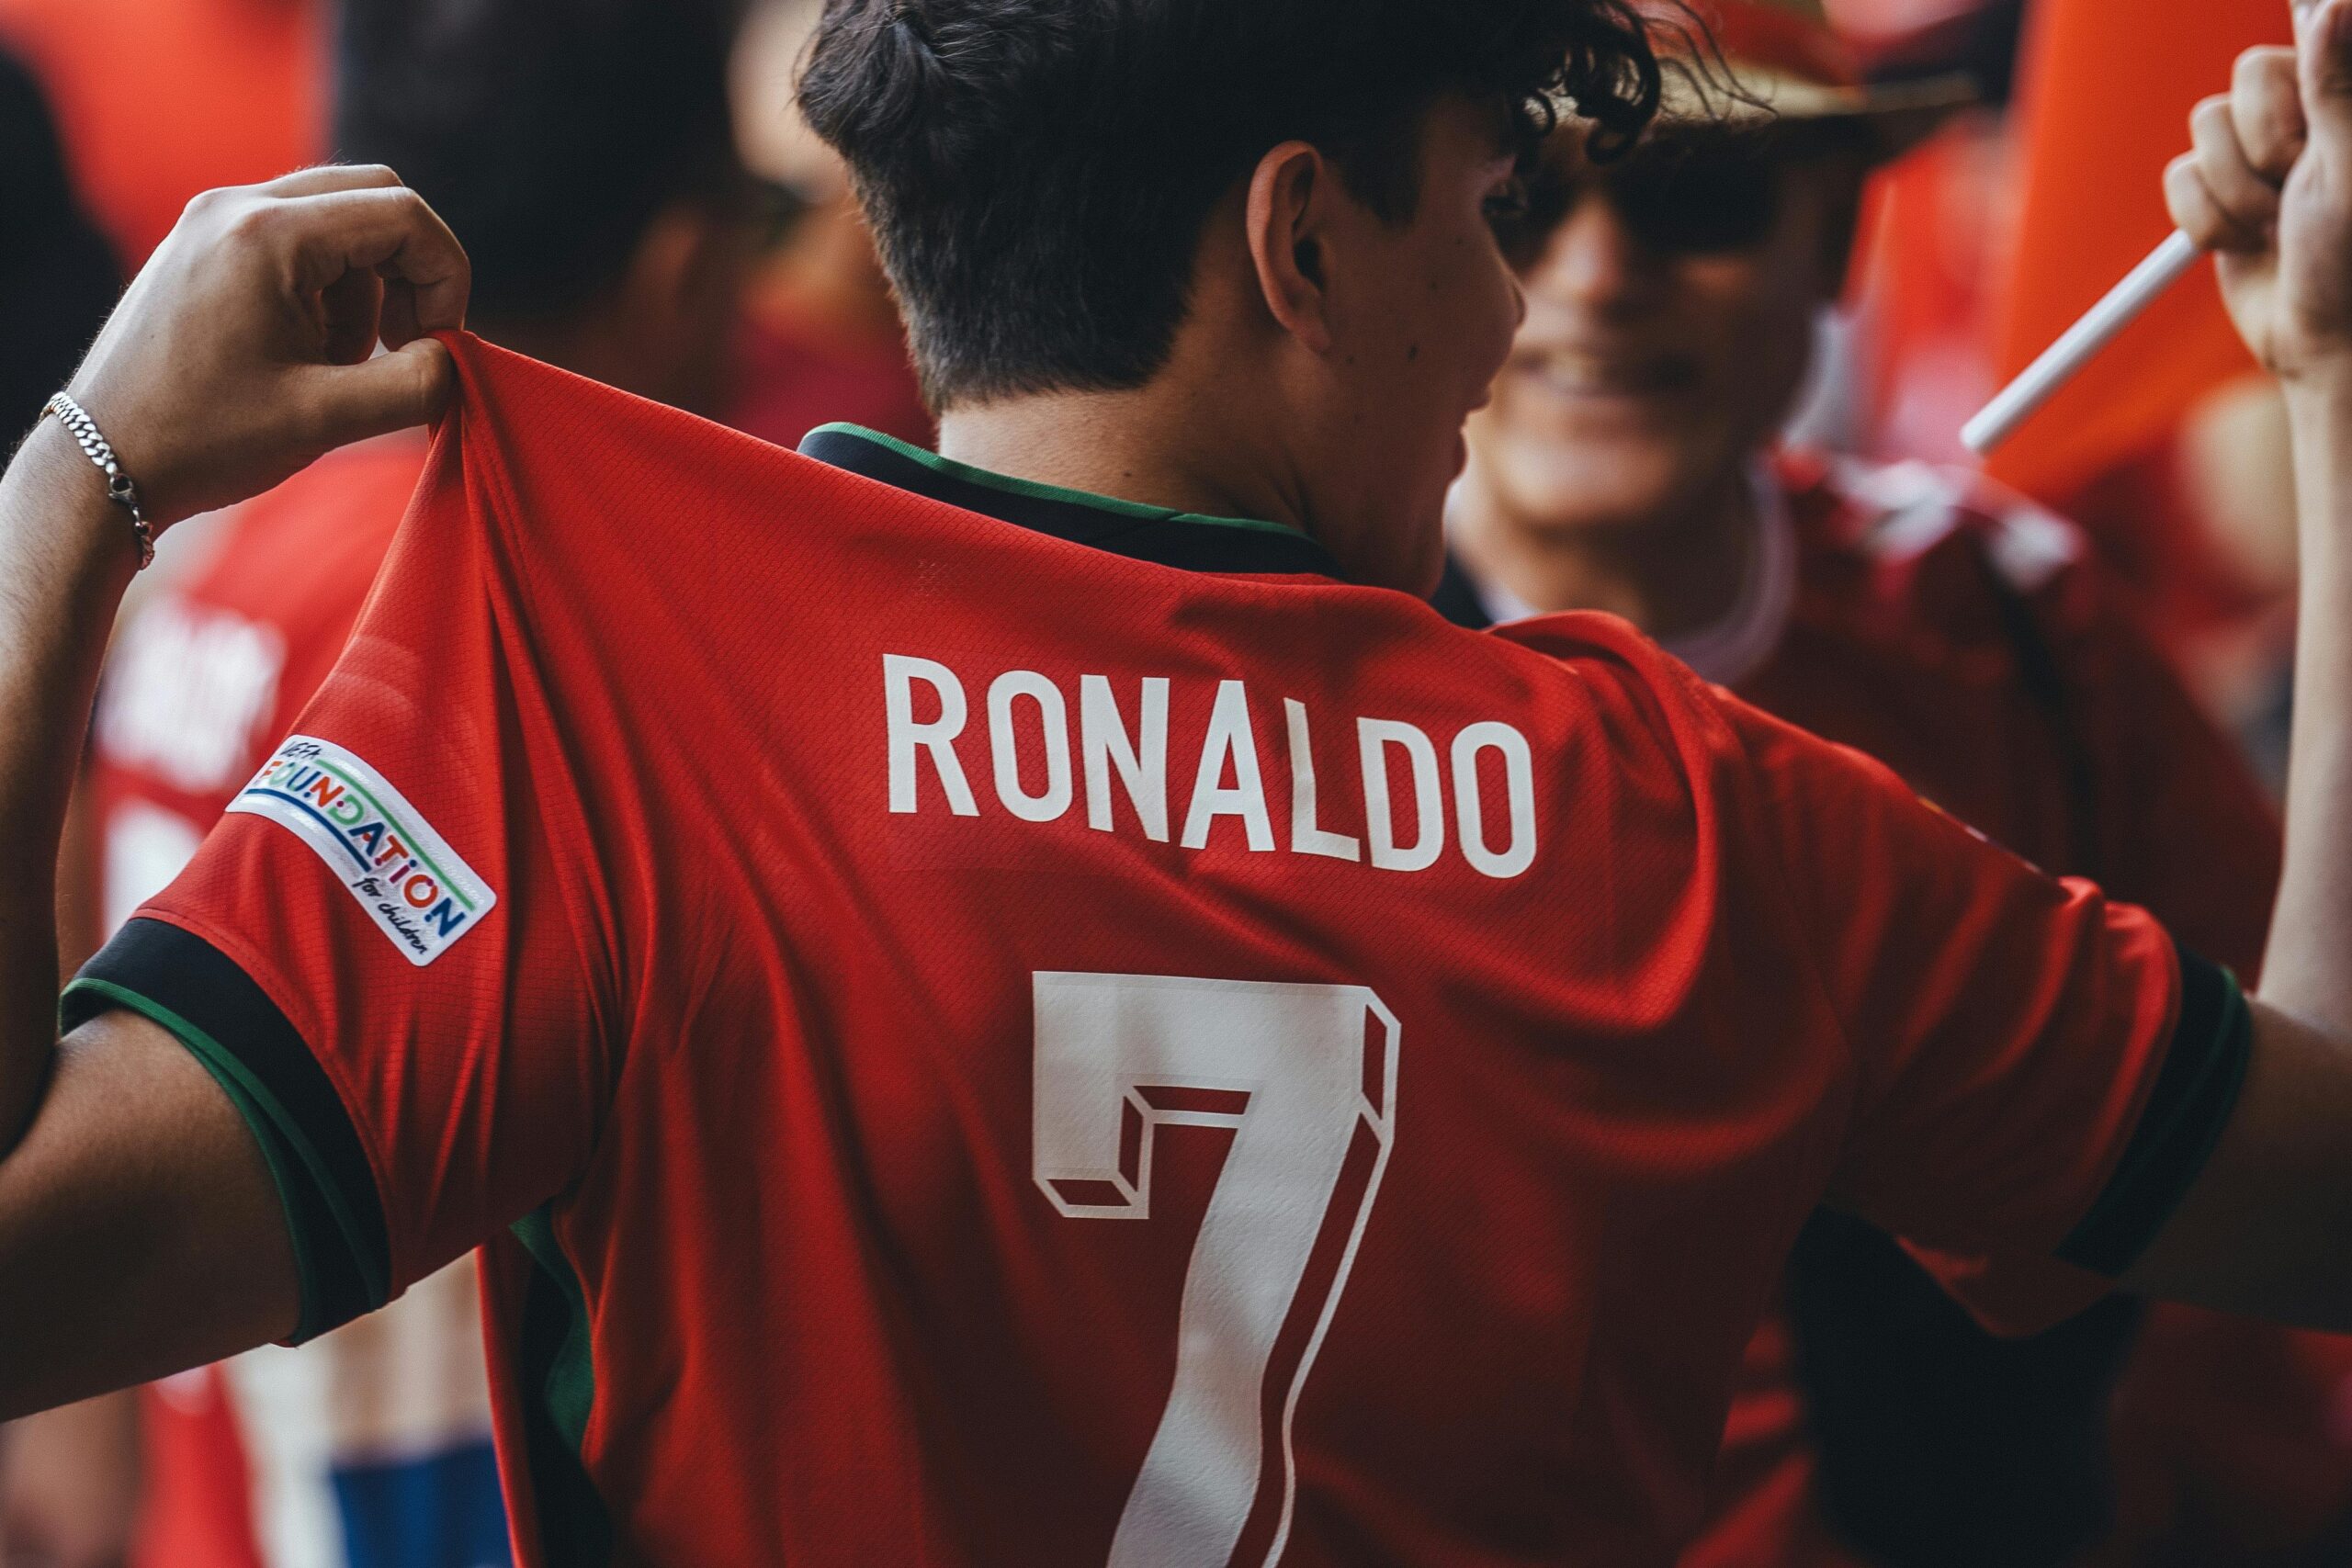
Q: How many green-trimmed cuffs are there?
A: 2